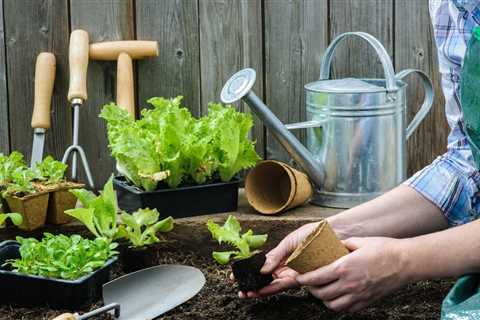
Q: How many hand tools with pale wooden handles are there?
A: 4